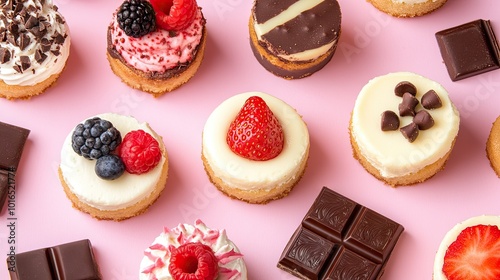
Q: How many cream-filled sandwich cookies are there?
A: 0